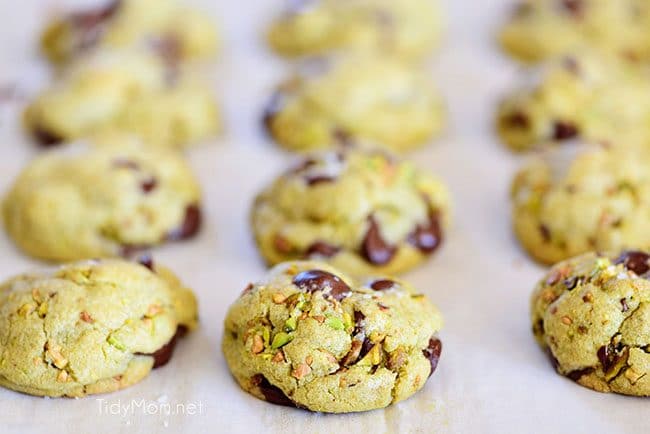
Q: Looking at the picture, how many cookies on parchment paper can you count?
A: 12